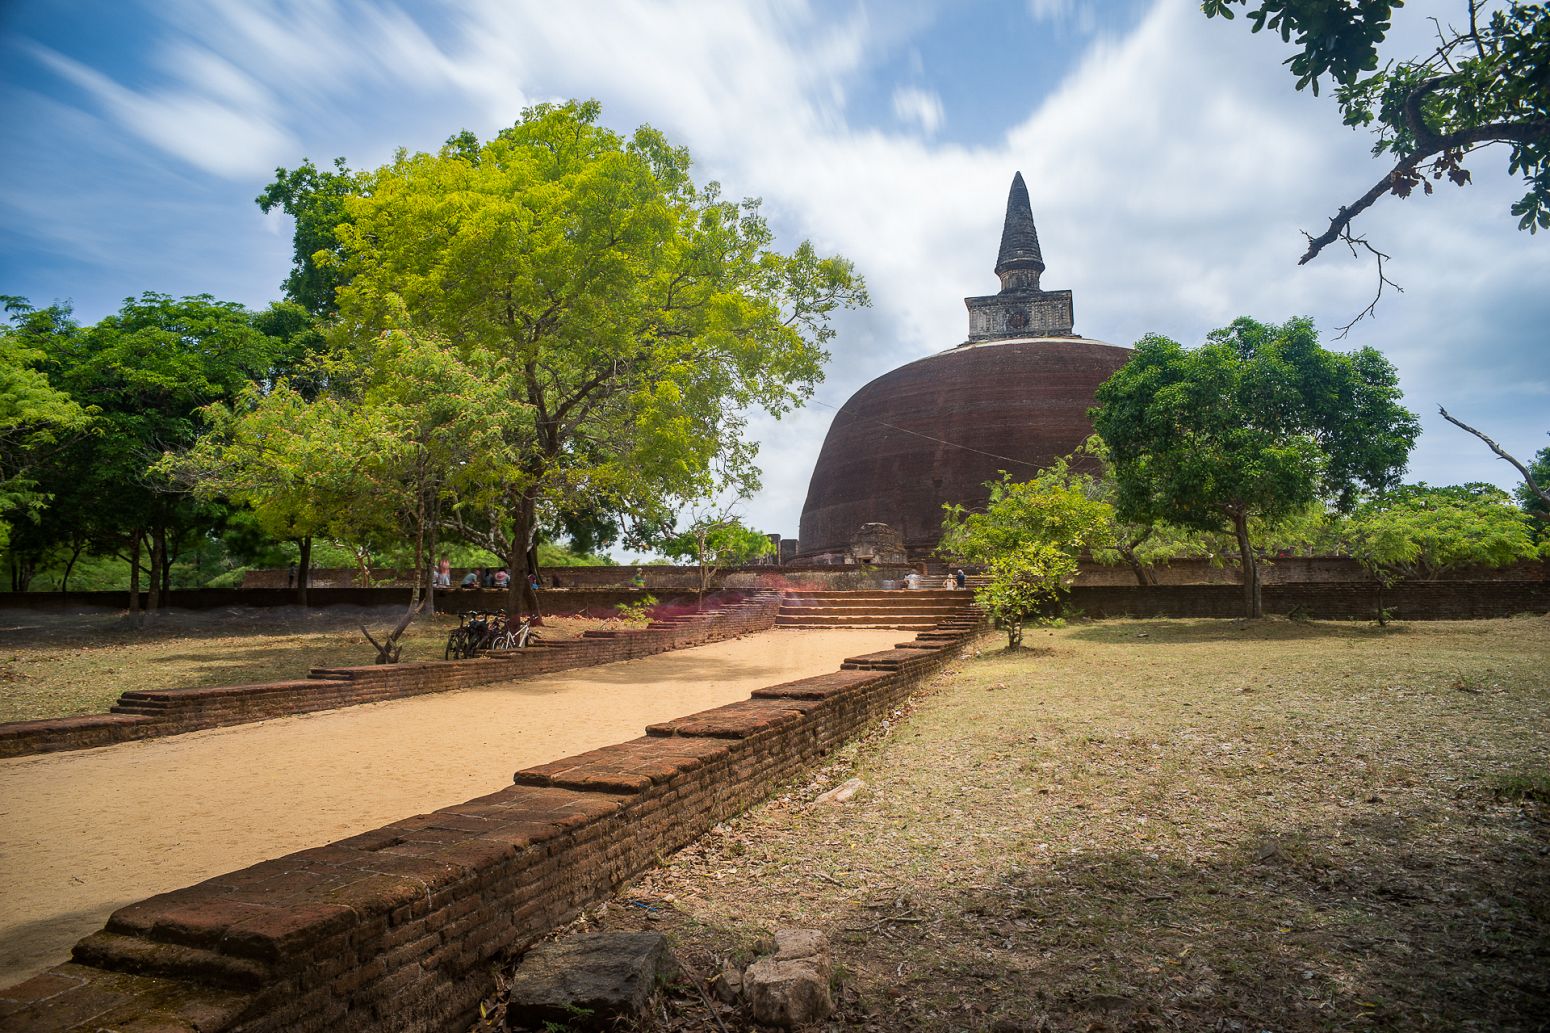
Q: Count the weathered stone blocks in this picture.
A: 2